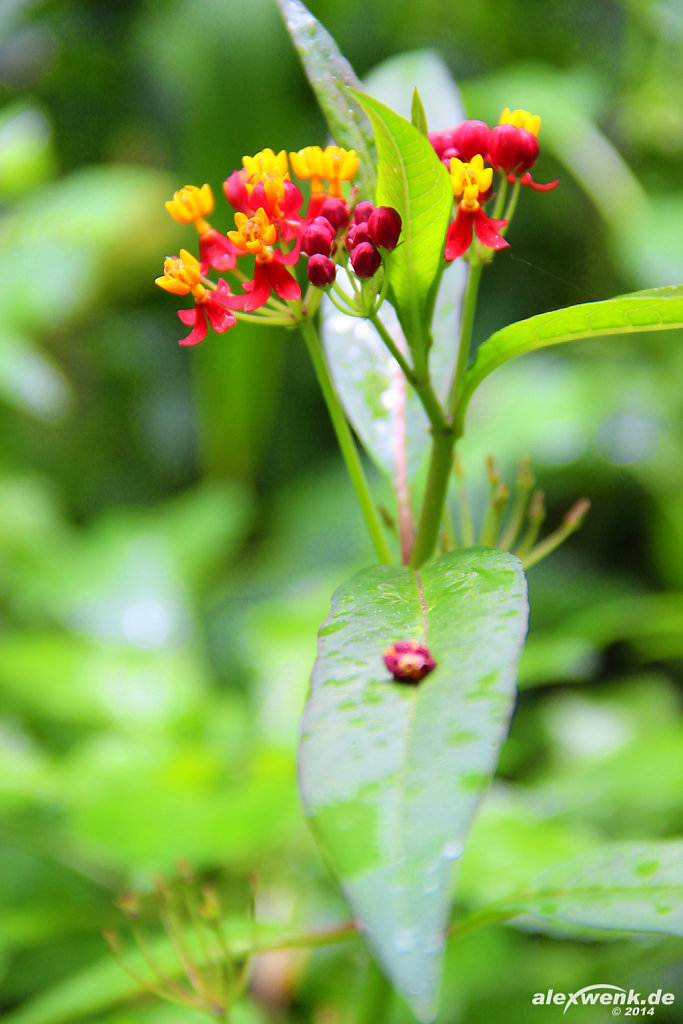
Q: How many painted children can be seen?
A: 0